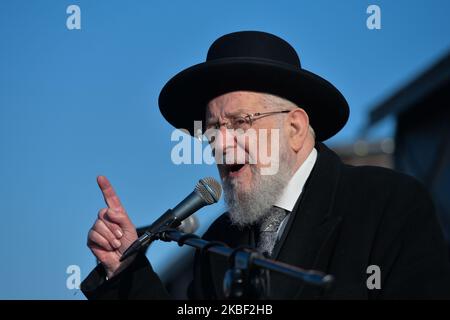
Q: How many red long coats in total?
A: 0